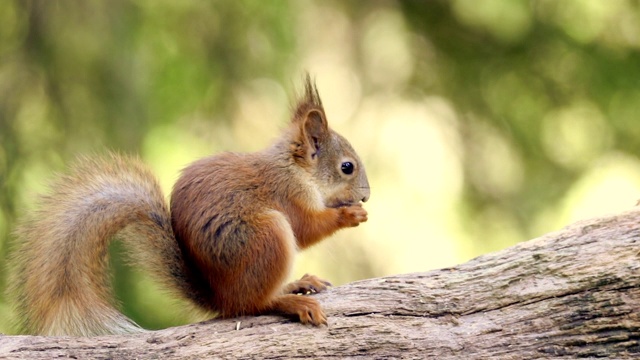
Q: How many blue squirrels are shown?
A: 0